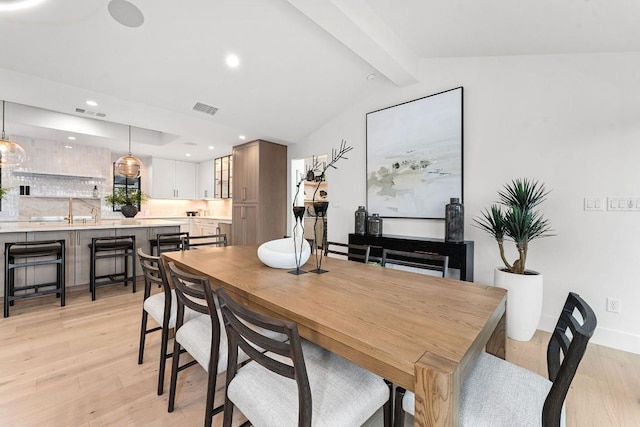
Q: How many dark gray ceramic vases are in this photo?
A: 3